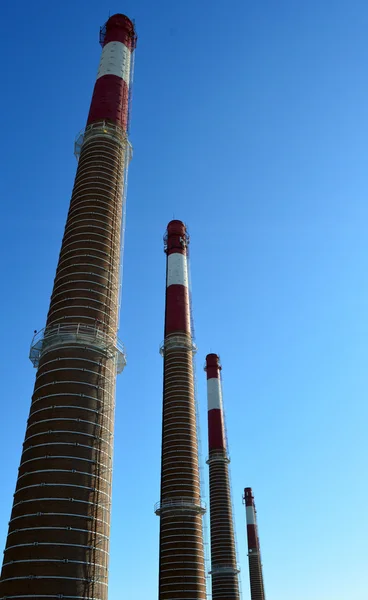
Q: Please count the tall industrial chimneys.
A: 4